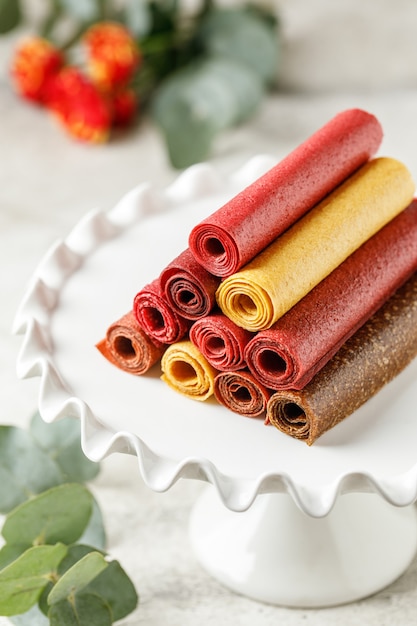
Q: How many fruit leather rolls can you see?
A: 10